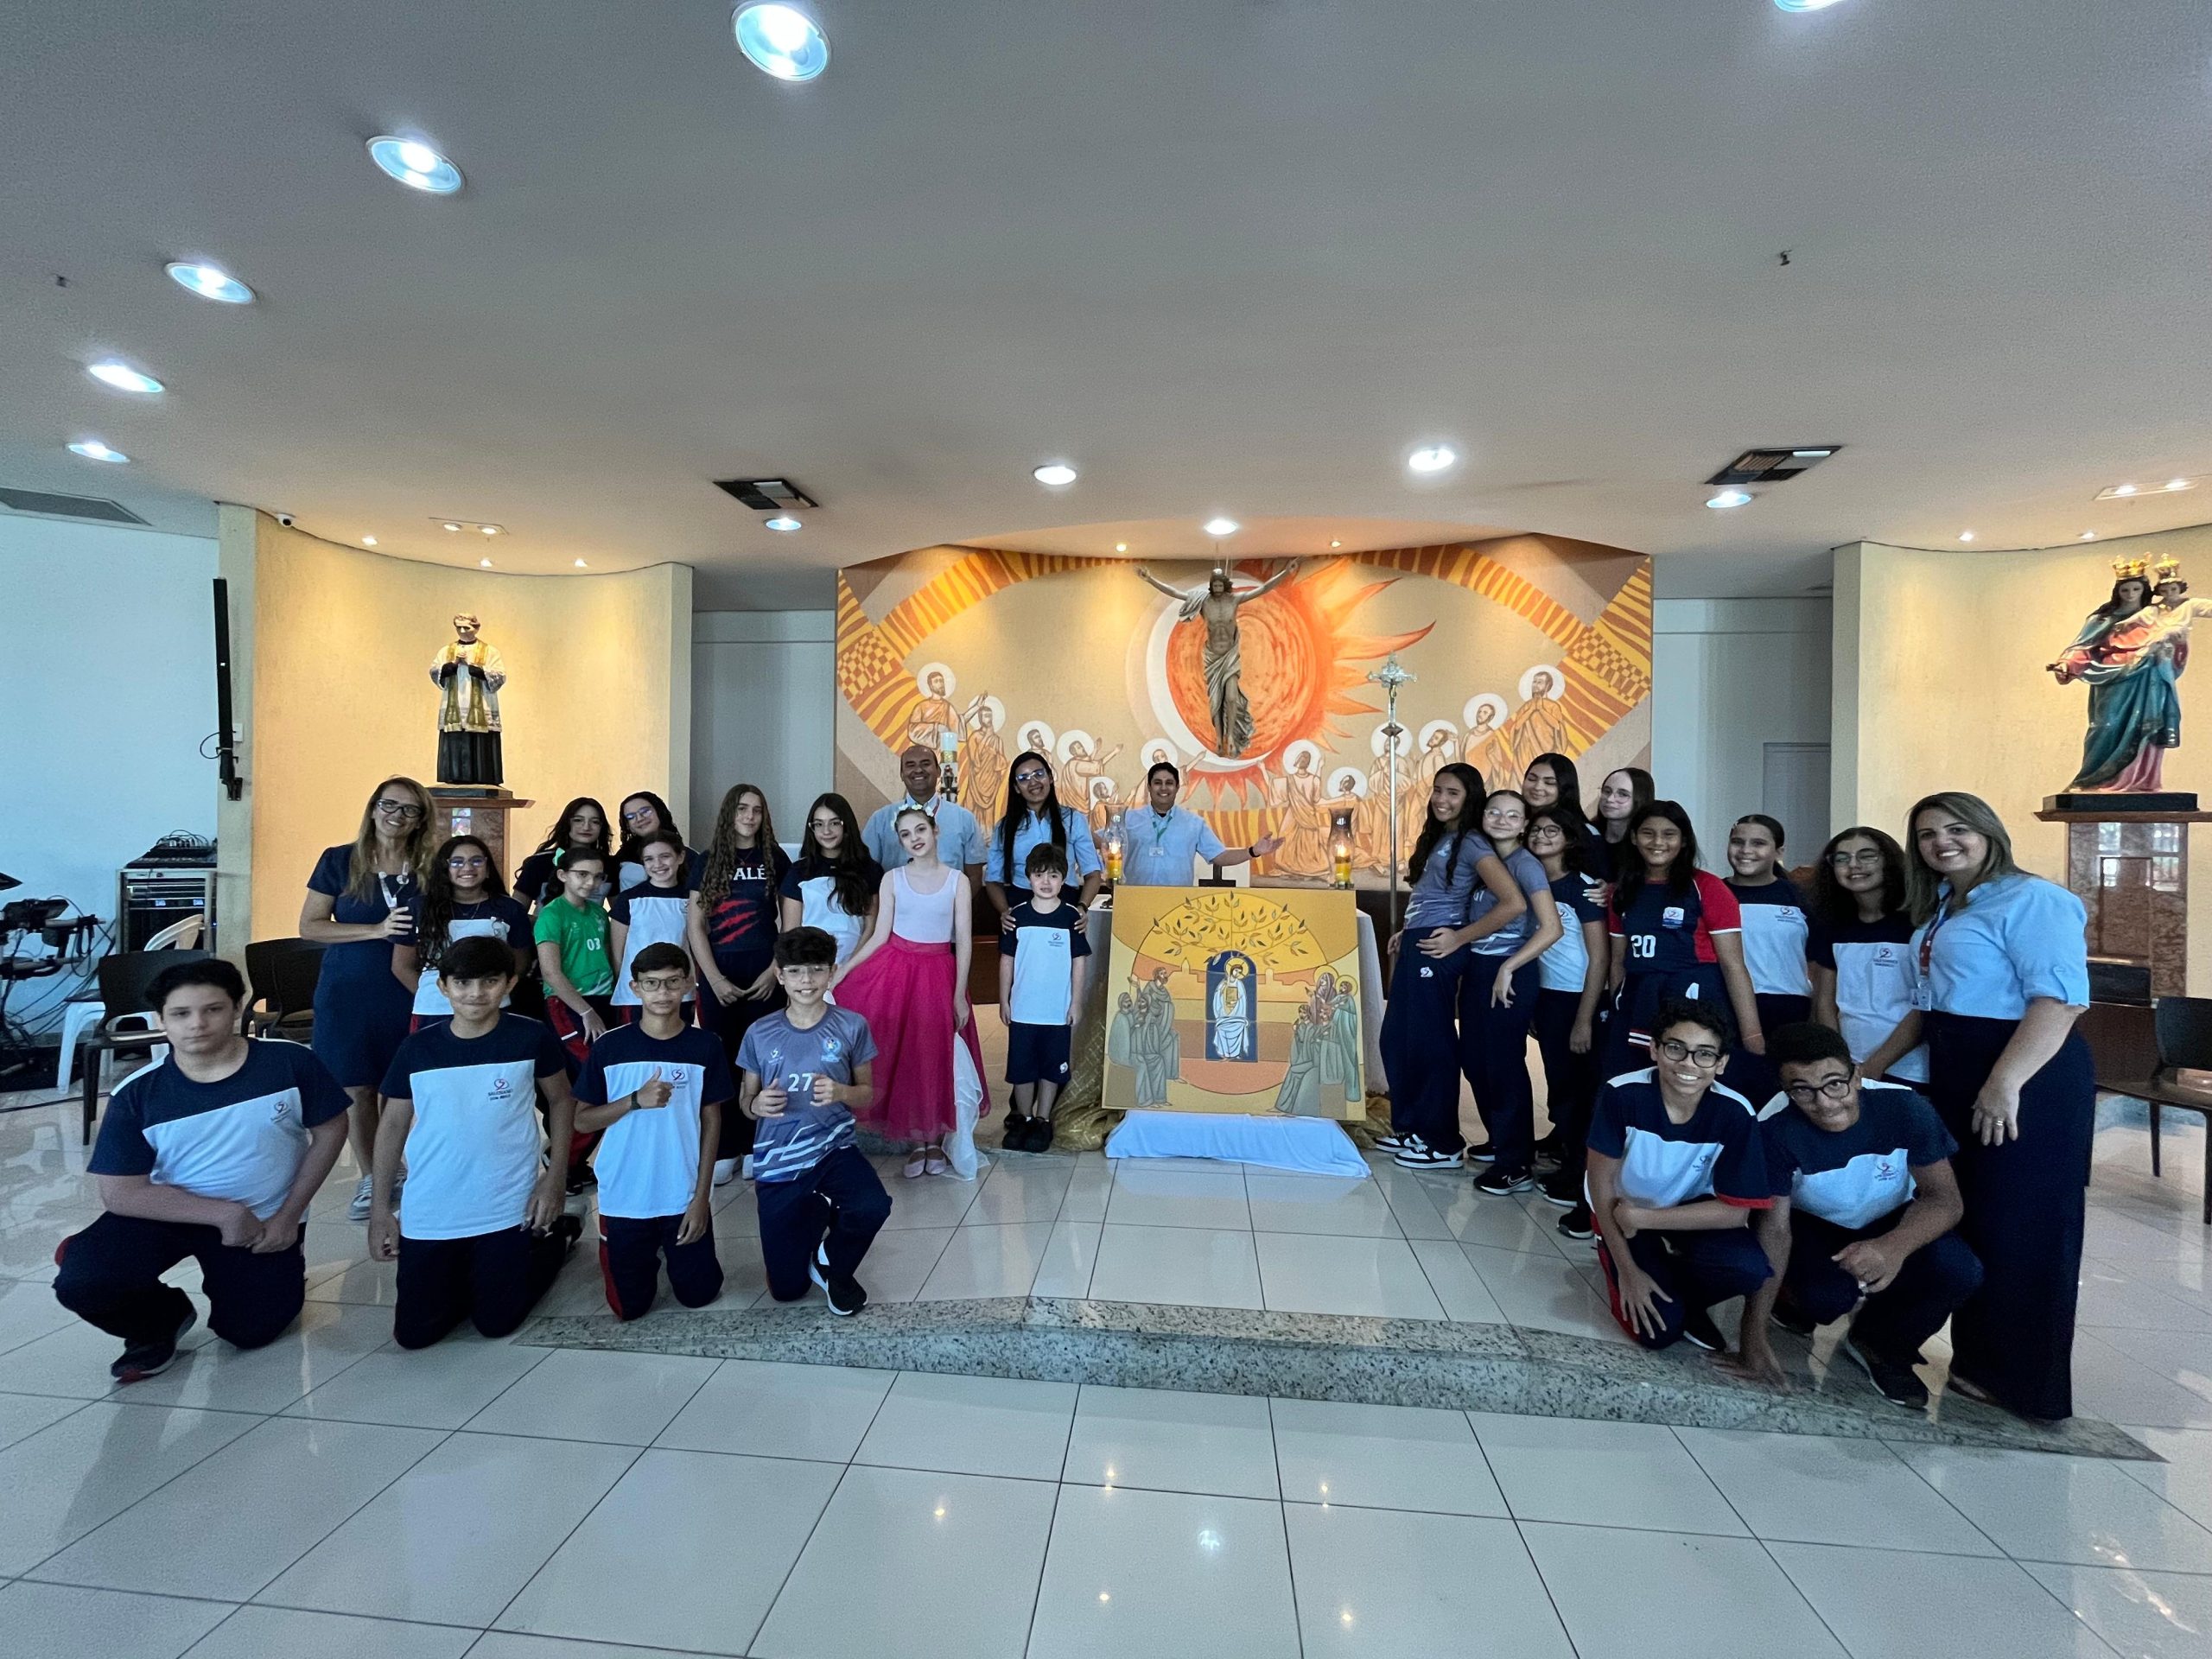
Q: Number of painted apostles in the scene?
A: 12